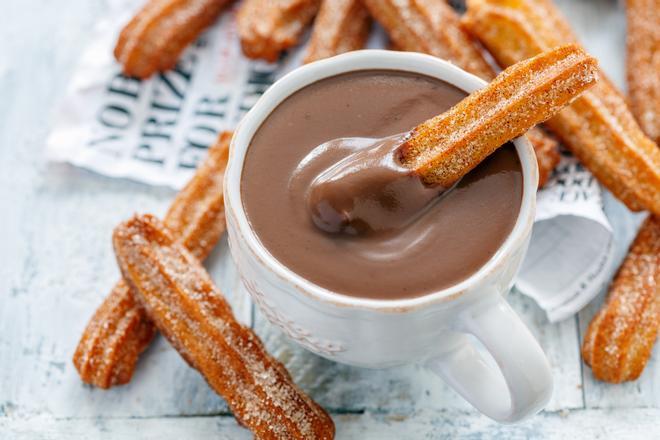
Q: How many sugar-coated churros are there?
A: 10